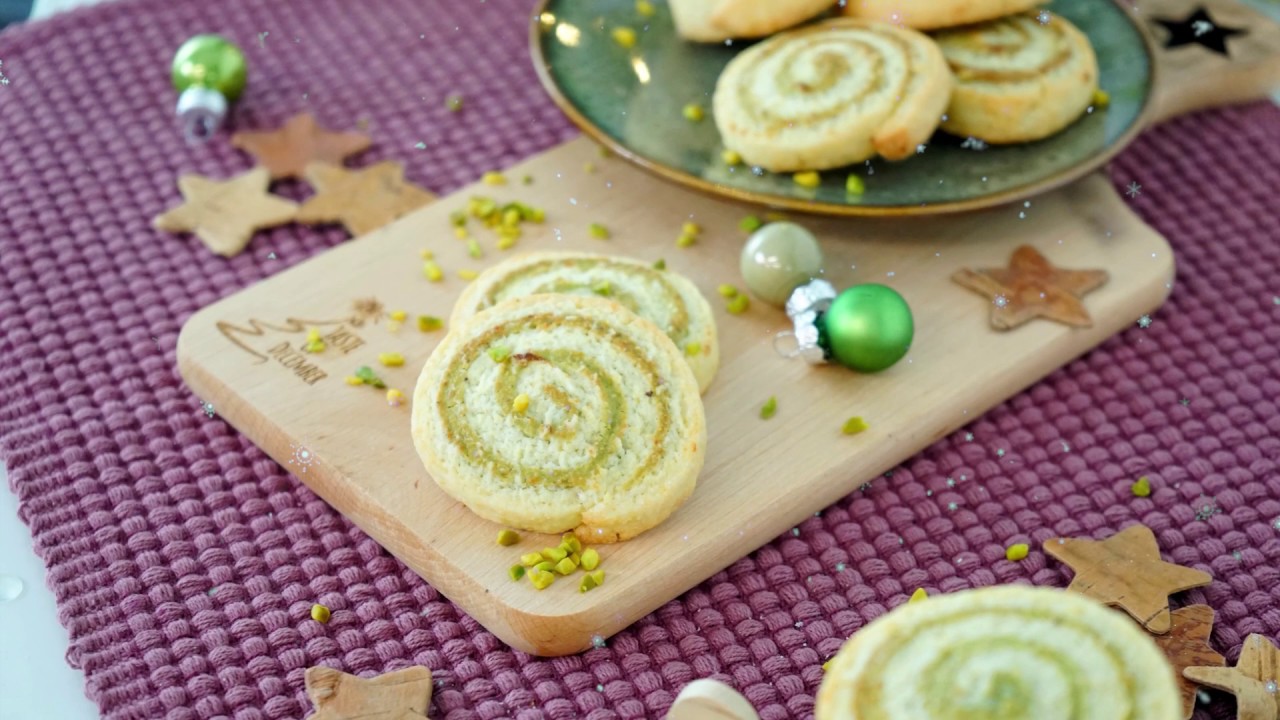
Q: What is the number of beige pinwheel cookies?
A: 7